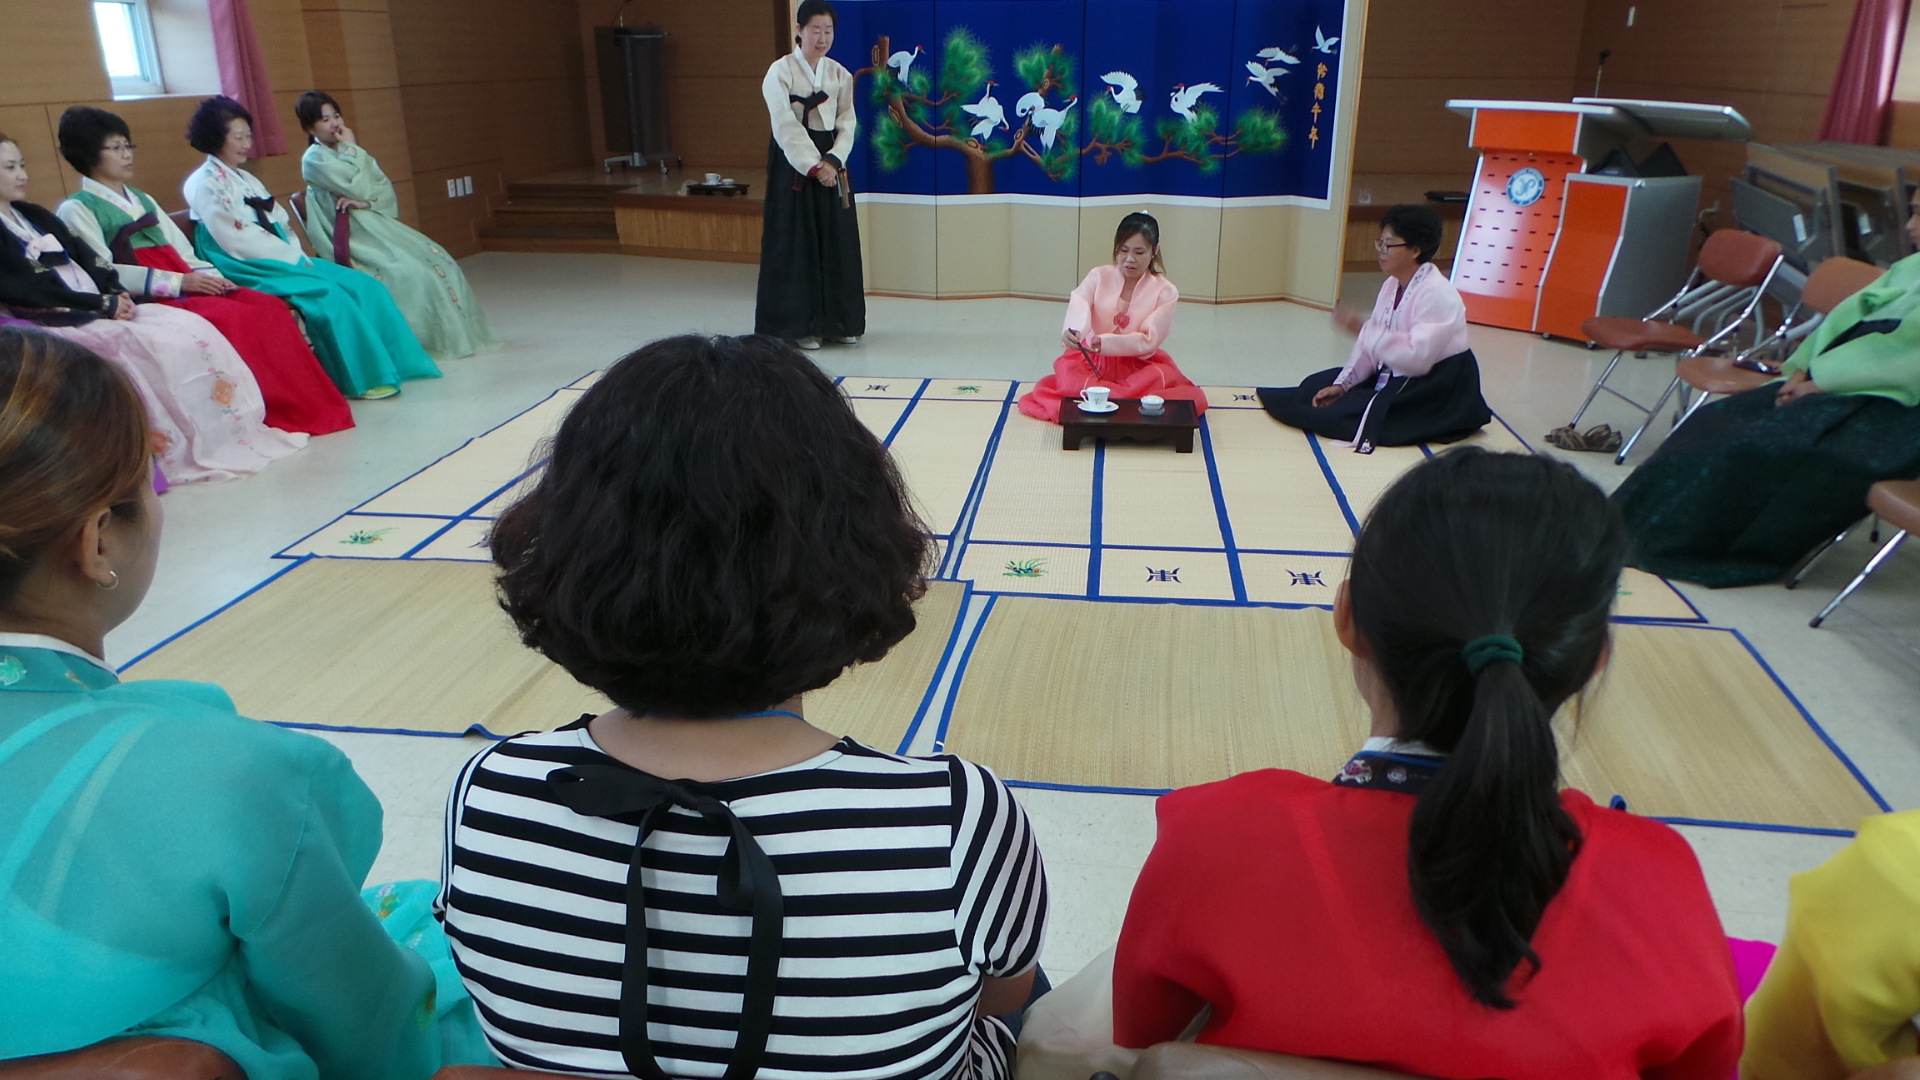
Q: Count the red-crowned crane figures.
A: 10